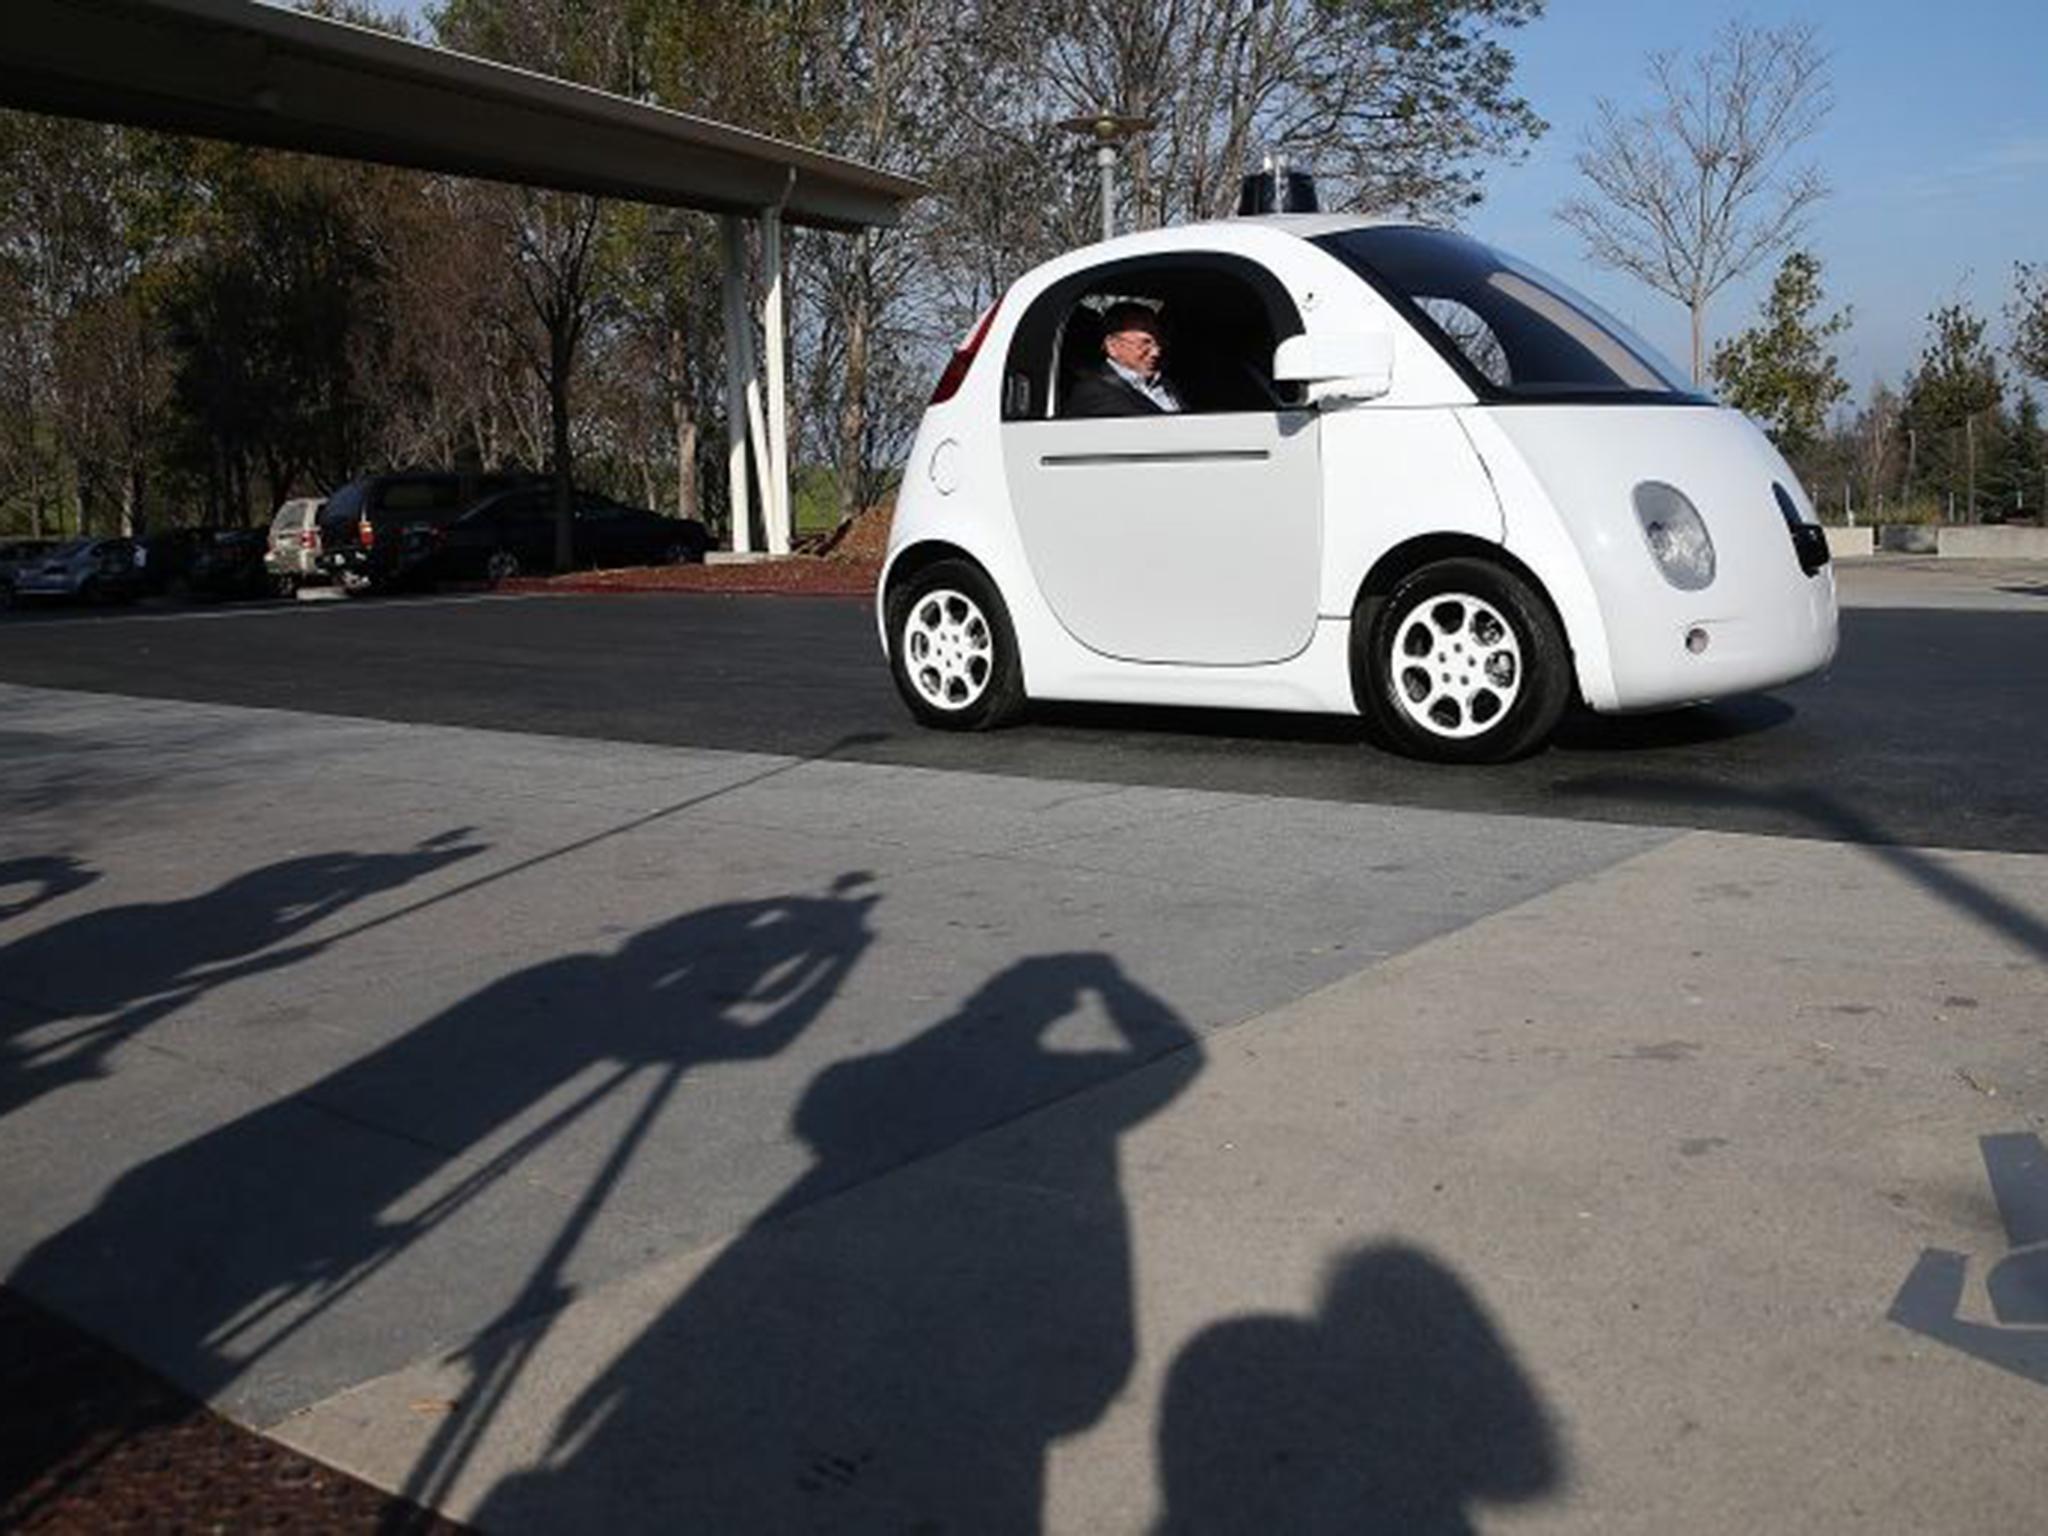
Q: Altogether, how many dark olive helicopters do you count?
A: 0